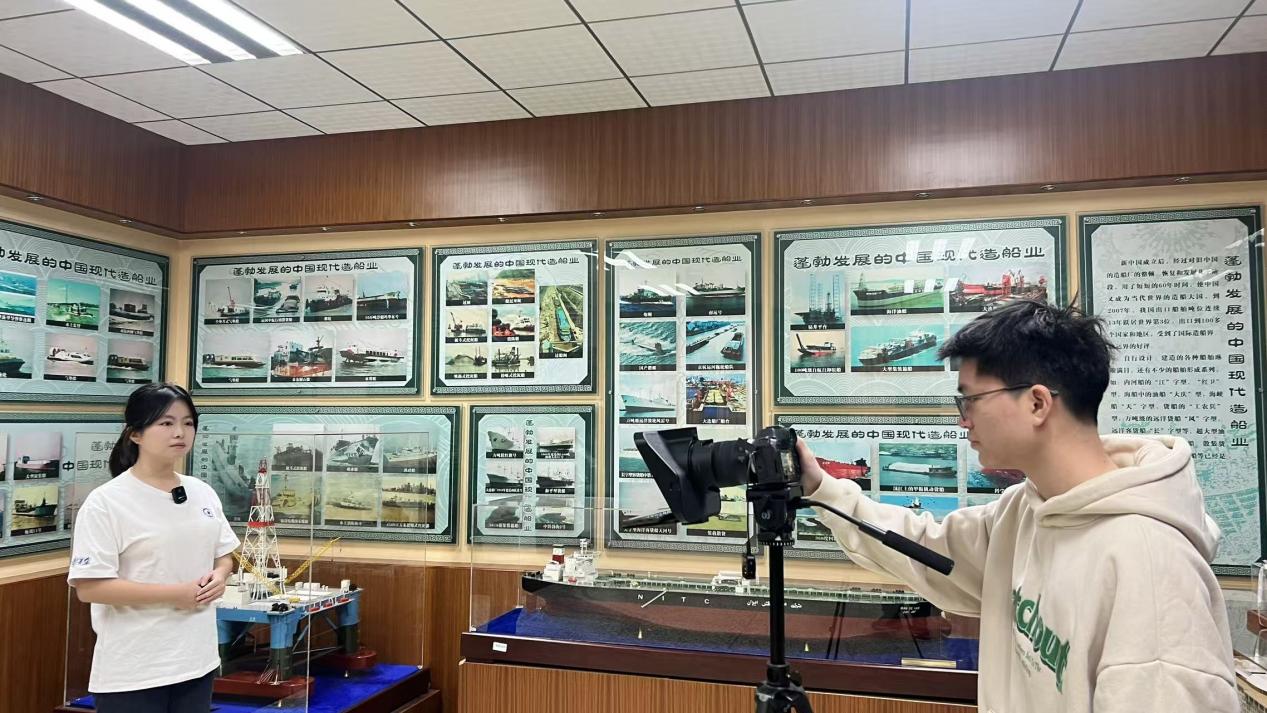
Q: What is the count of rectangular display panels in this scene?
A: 10